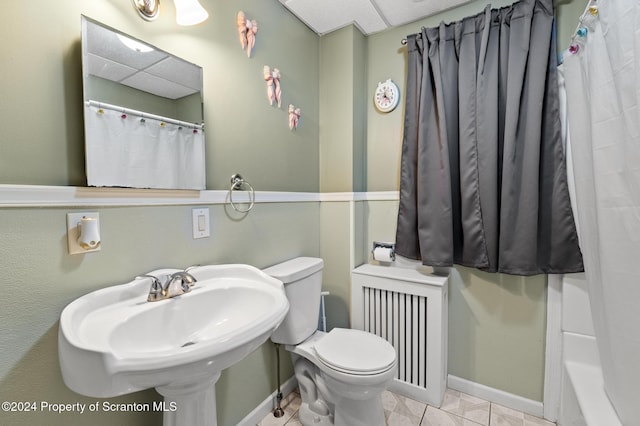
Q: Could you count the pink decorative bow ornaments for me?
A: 3